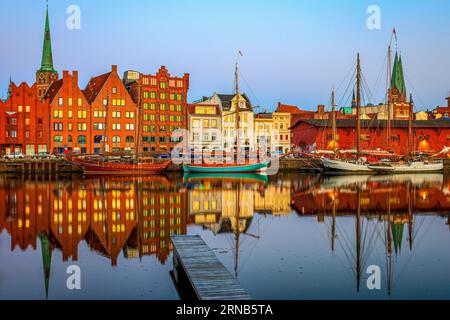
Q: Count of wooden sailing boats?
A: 4